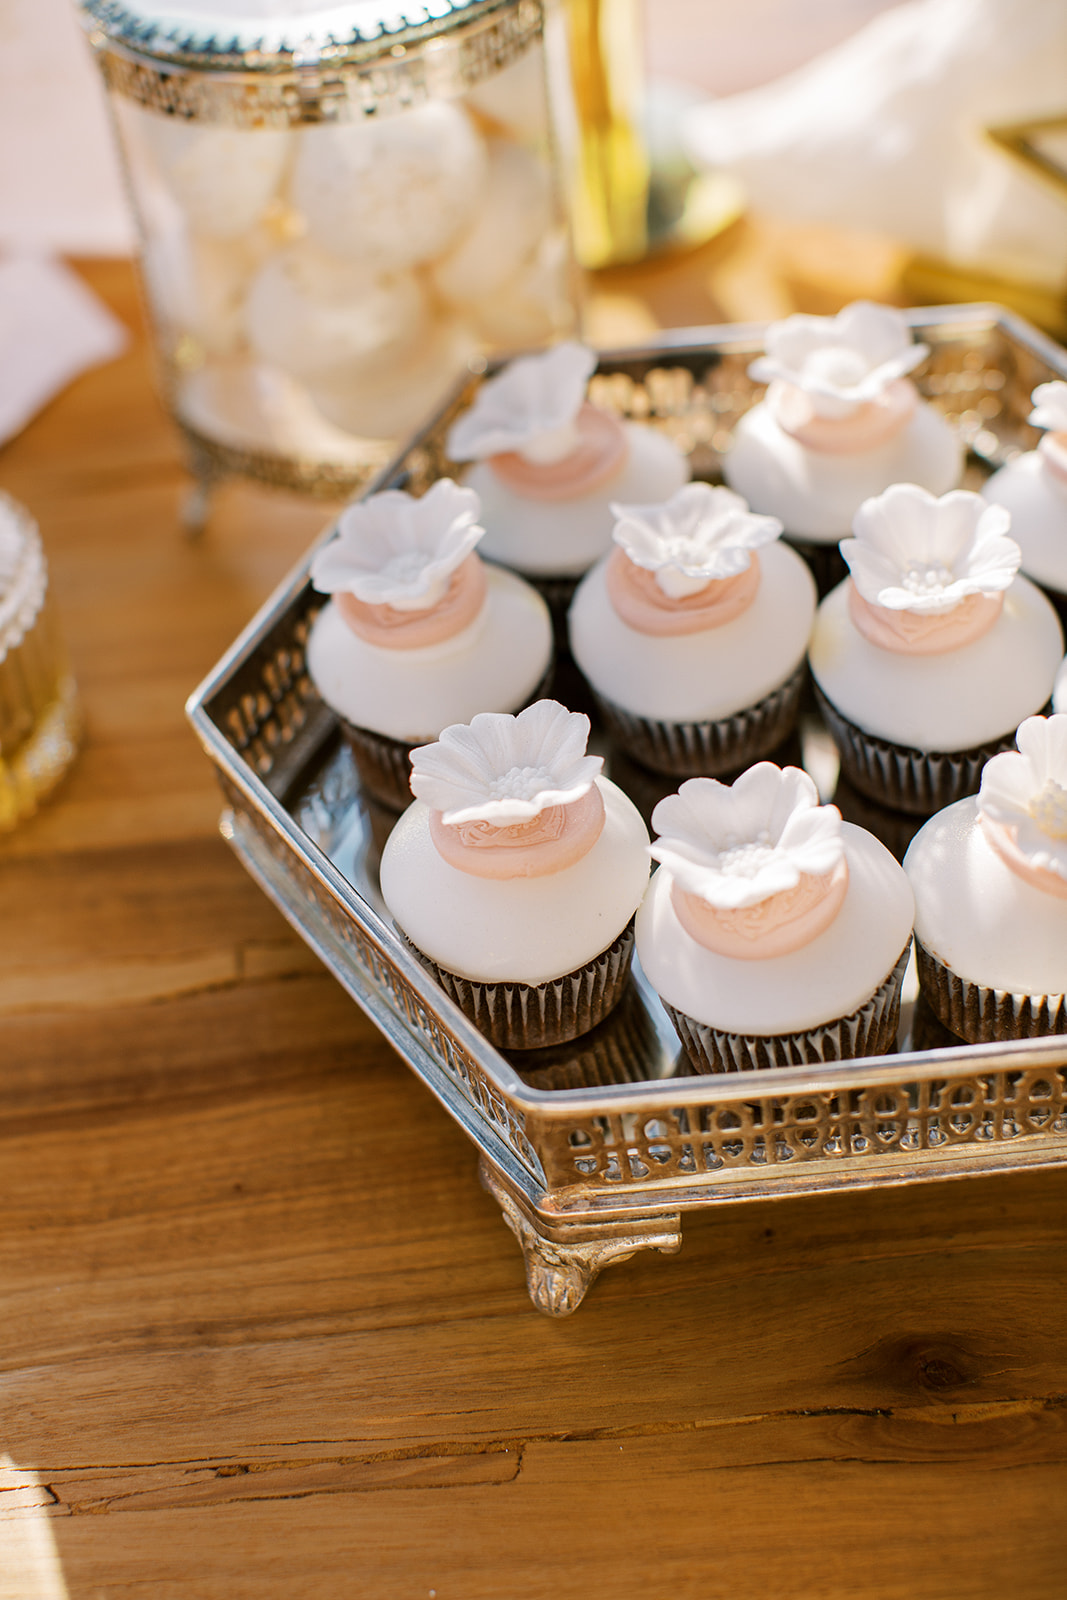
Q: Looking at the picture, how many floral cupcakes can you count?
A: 9